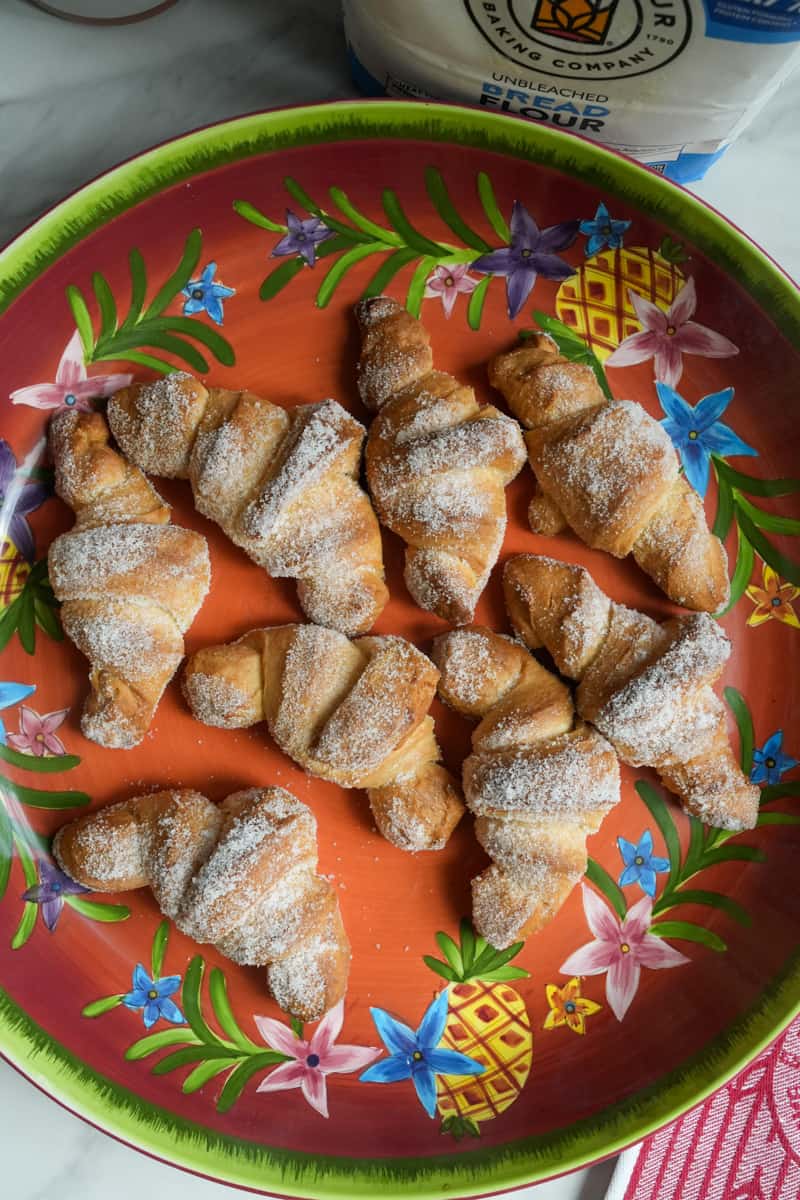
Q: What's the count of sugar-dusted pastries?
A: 8